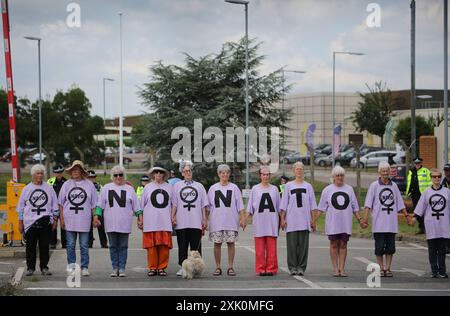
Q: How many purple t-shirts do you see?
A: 11